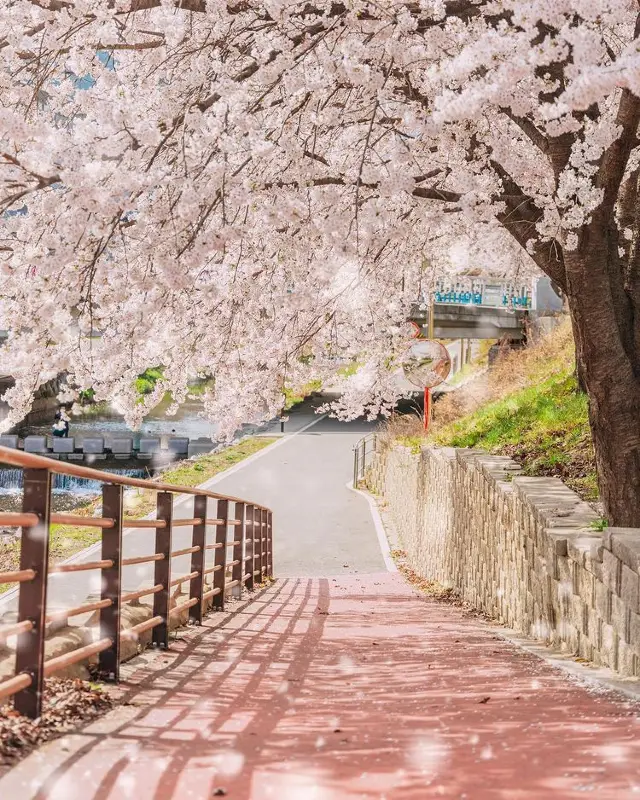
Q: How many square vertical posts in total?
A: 10